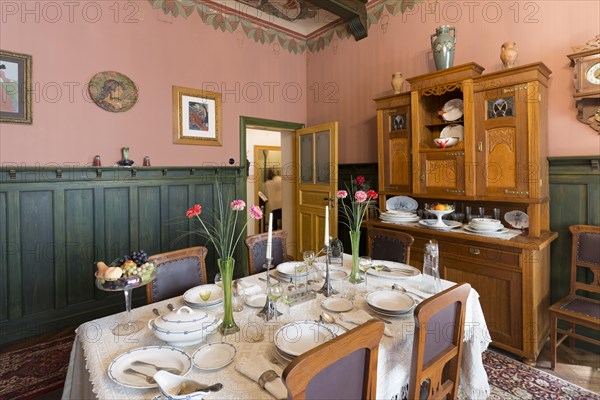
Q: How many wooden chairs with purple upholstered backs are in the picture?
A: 6